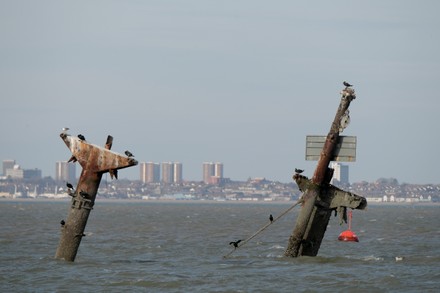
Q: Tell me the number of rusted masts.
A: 2